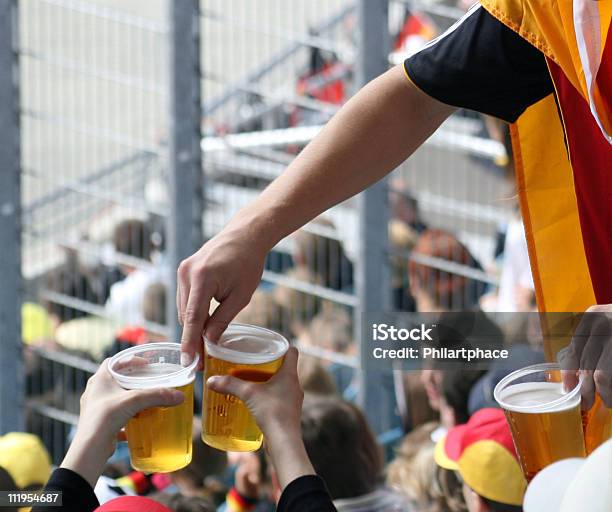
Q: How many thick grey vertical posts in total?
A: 3